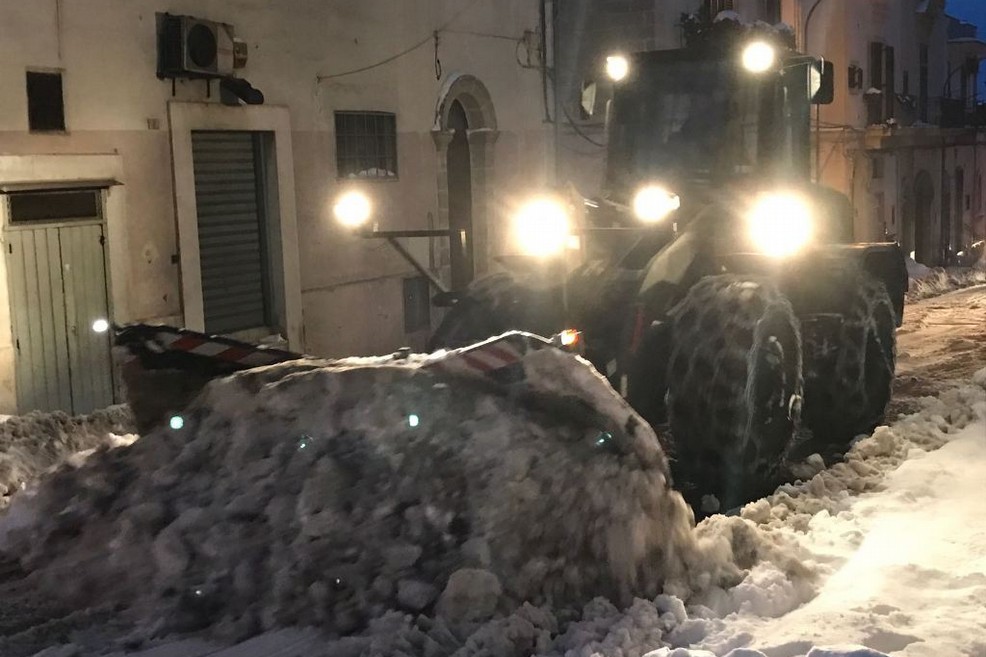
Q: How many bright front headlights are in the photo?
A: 6